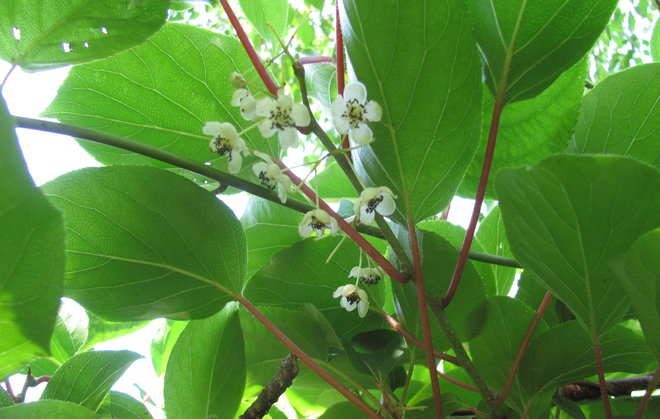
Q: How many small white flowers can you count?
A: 9